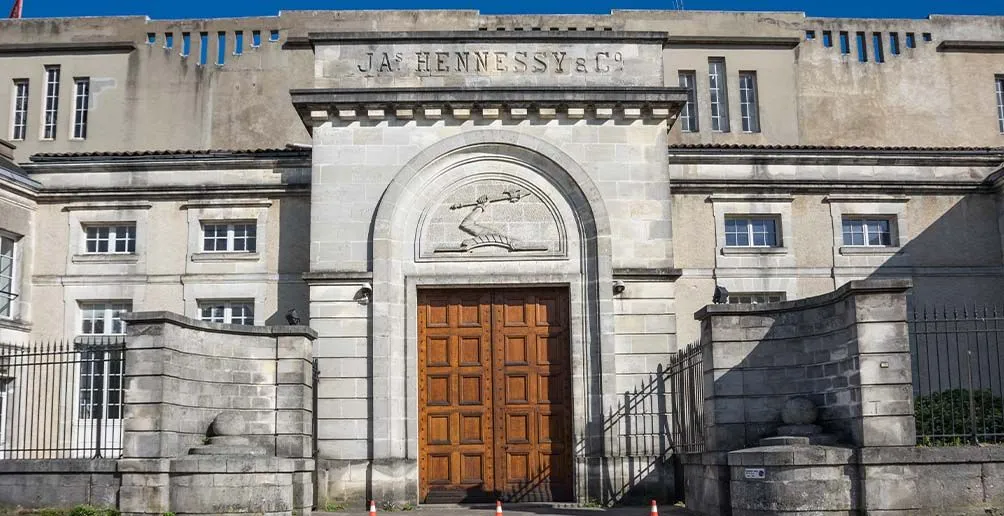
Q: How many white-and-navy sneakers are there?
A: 0